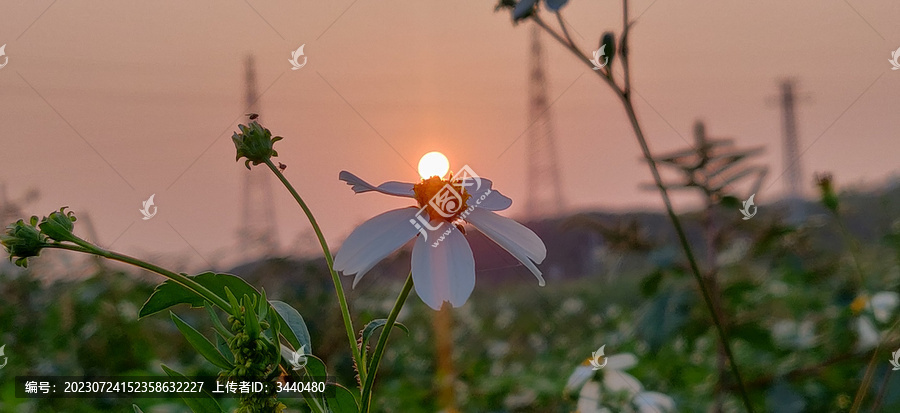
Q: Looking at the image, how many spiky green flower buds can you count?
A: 3